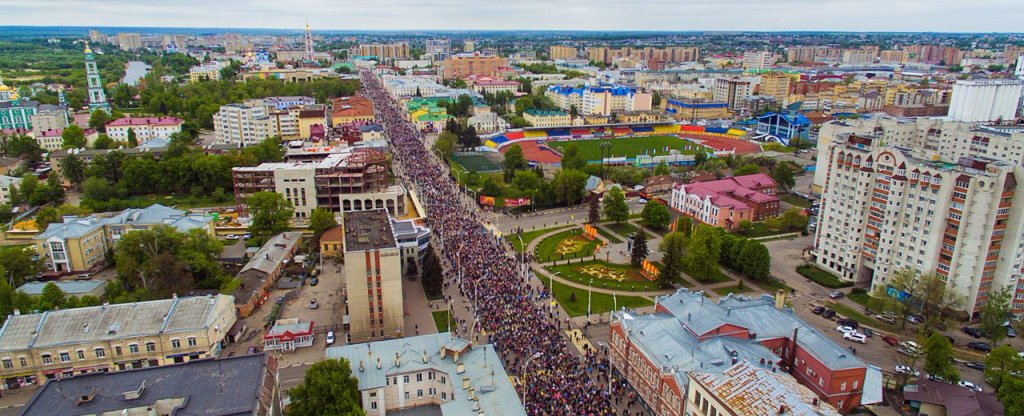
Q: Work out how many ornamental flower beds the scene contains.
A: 2